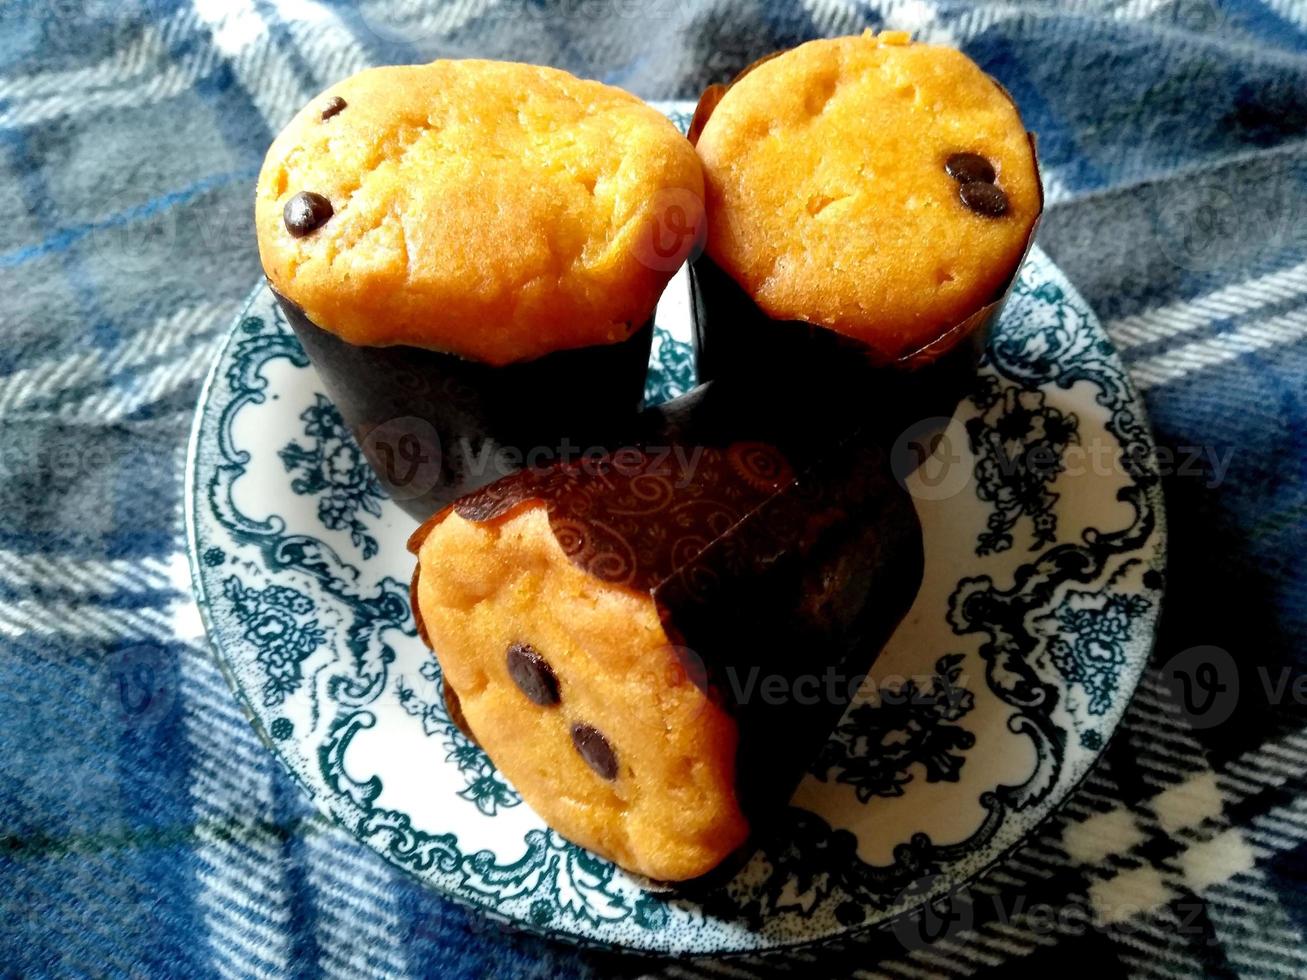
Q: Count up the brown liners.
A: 3